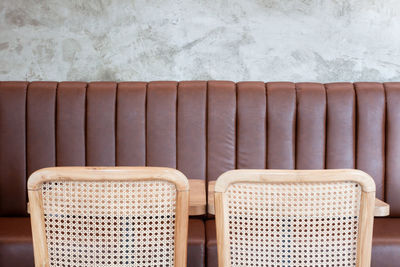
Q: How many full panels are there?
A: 12